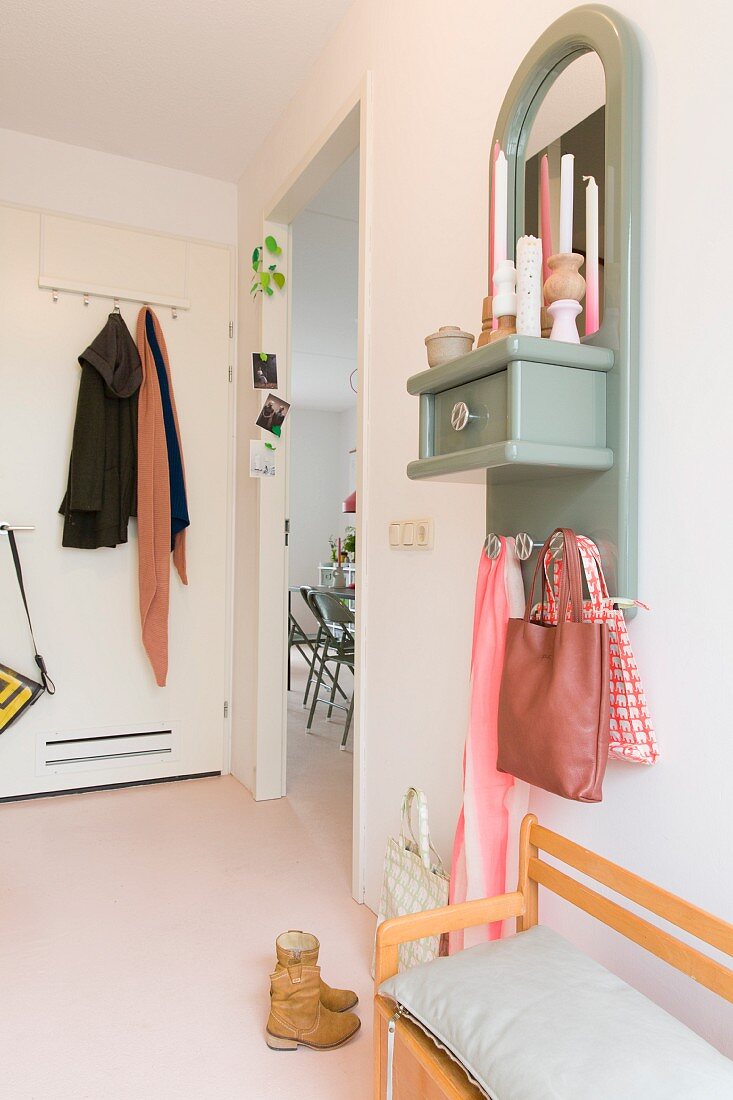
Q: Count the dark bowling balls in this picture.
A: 0